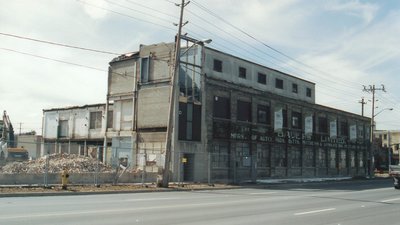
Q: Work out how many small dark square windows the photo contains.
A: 6